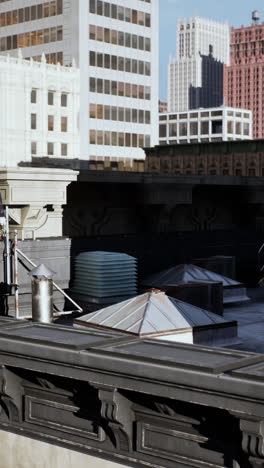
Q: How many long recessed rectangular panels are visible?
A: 2